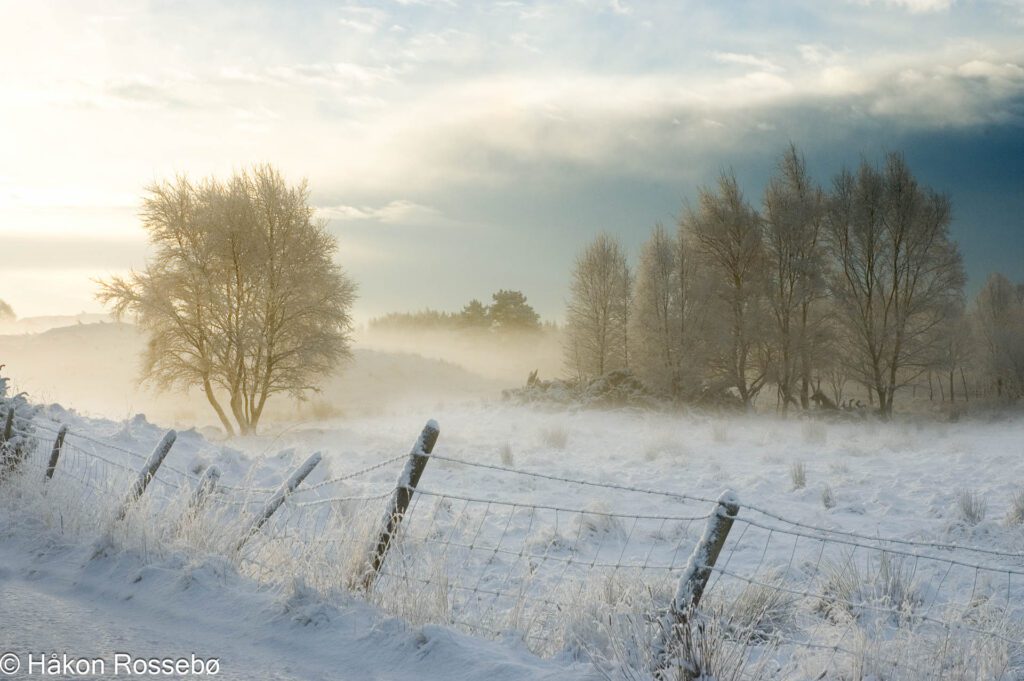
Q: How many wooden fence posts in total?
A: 7